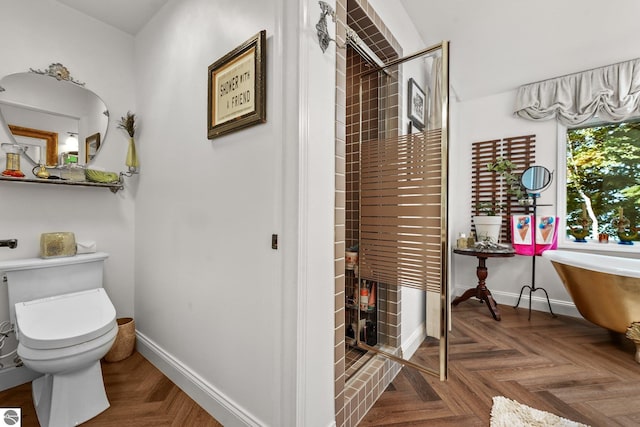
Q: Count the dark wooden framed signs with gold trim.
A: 1